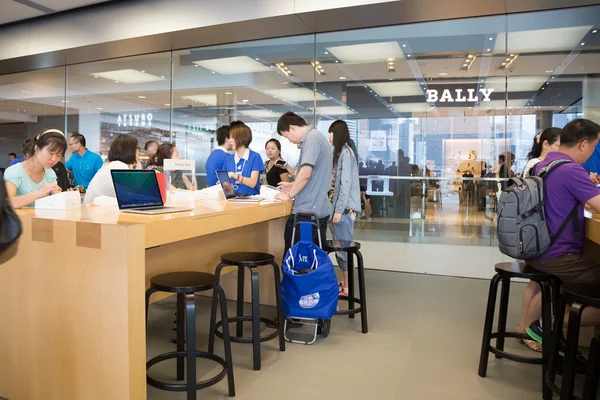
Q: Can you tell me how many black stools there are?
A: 5